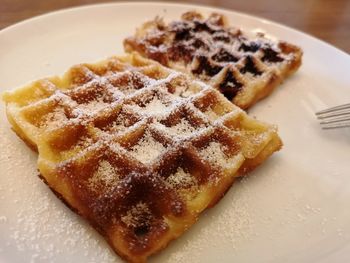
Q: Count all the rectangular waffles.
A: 2